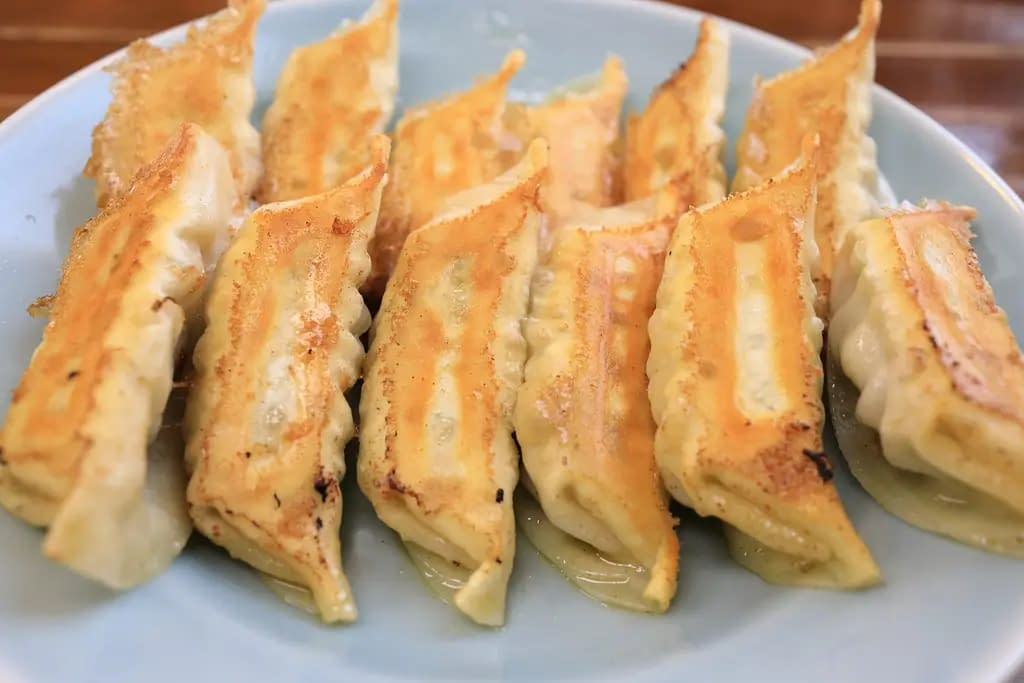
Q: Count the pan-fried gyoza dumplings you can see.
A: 12